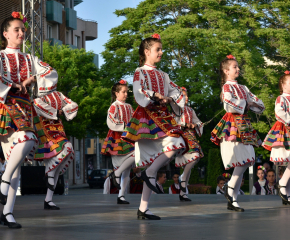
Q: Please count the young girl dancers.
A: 7